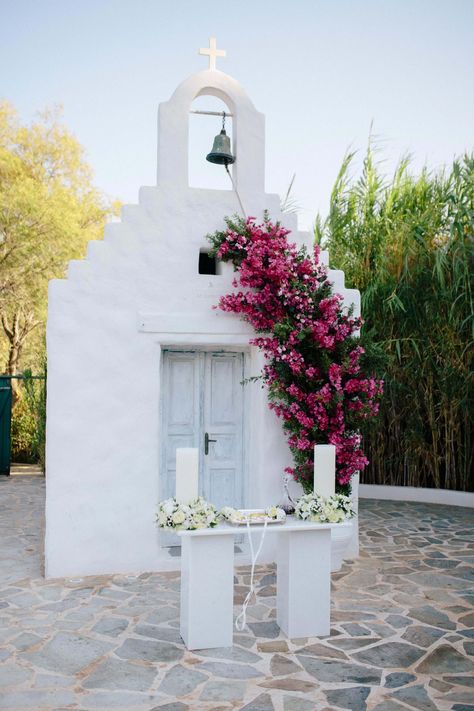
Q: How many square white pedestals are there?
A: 2